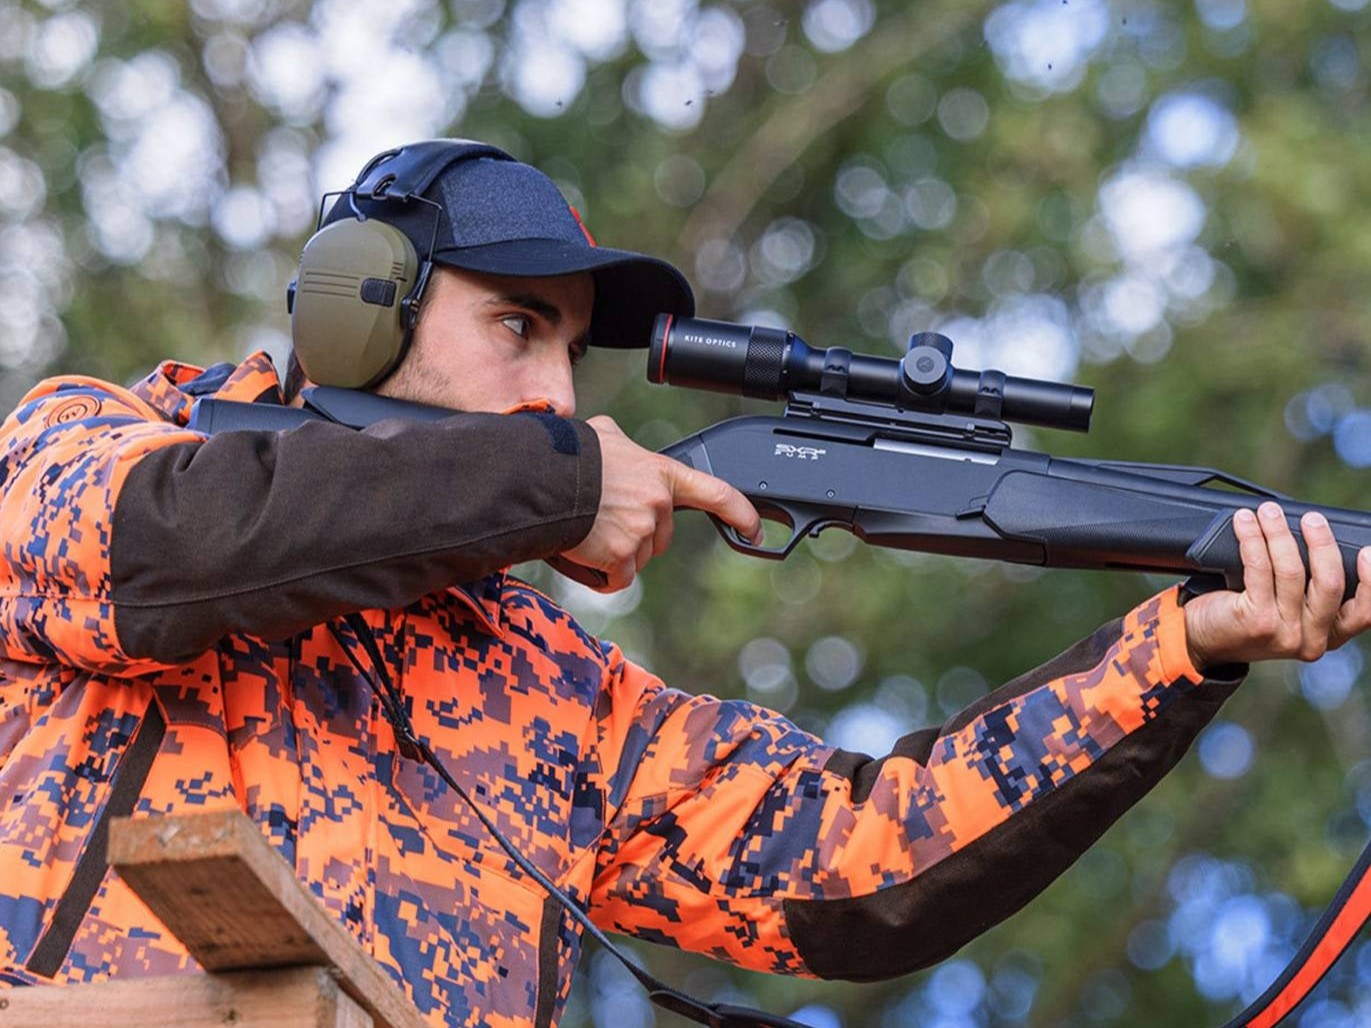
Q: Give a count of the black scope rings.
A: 2